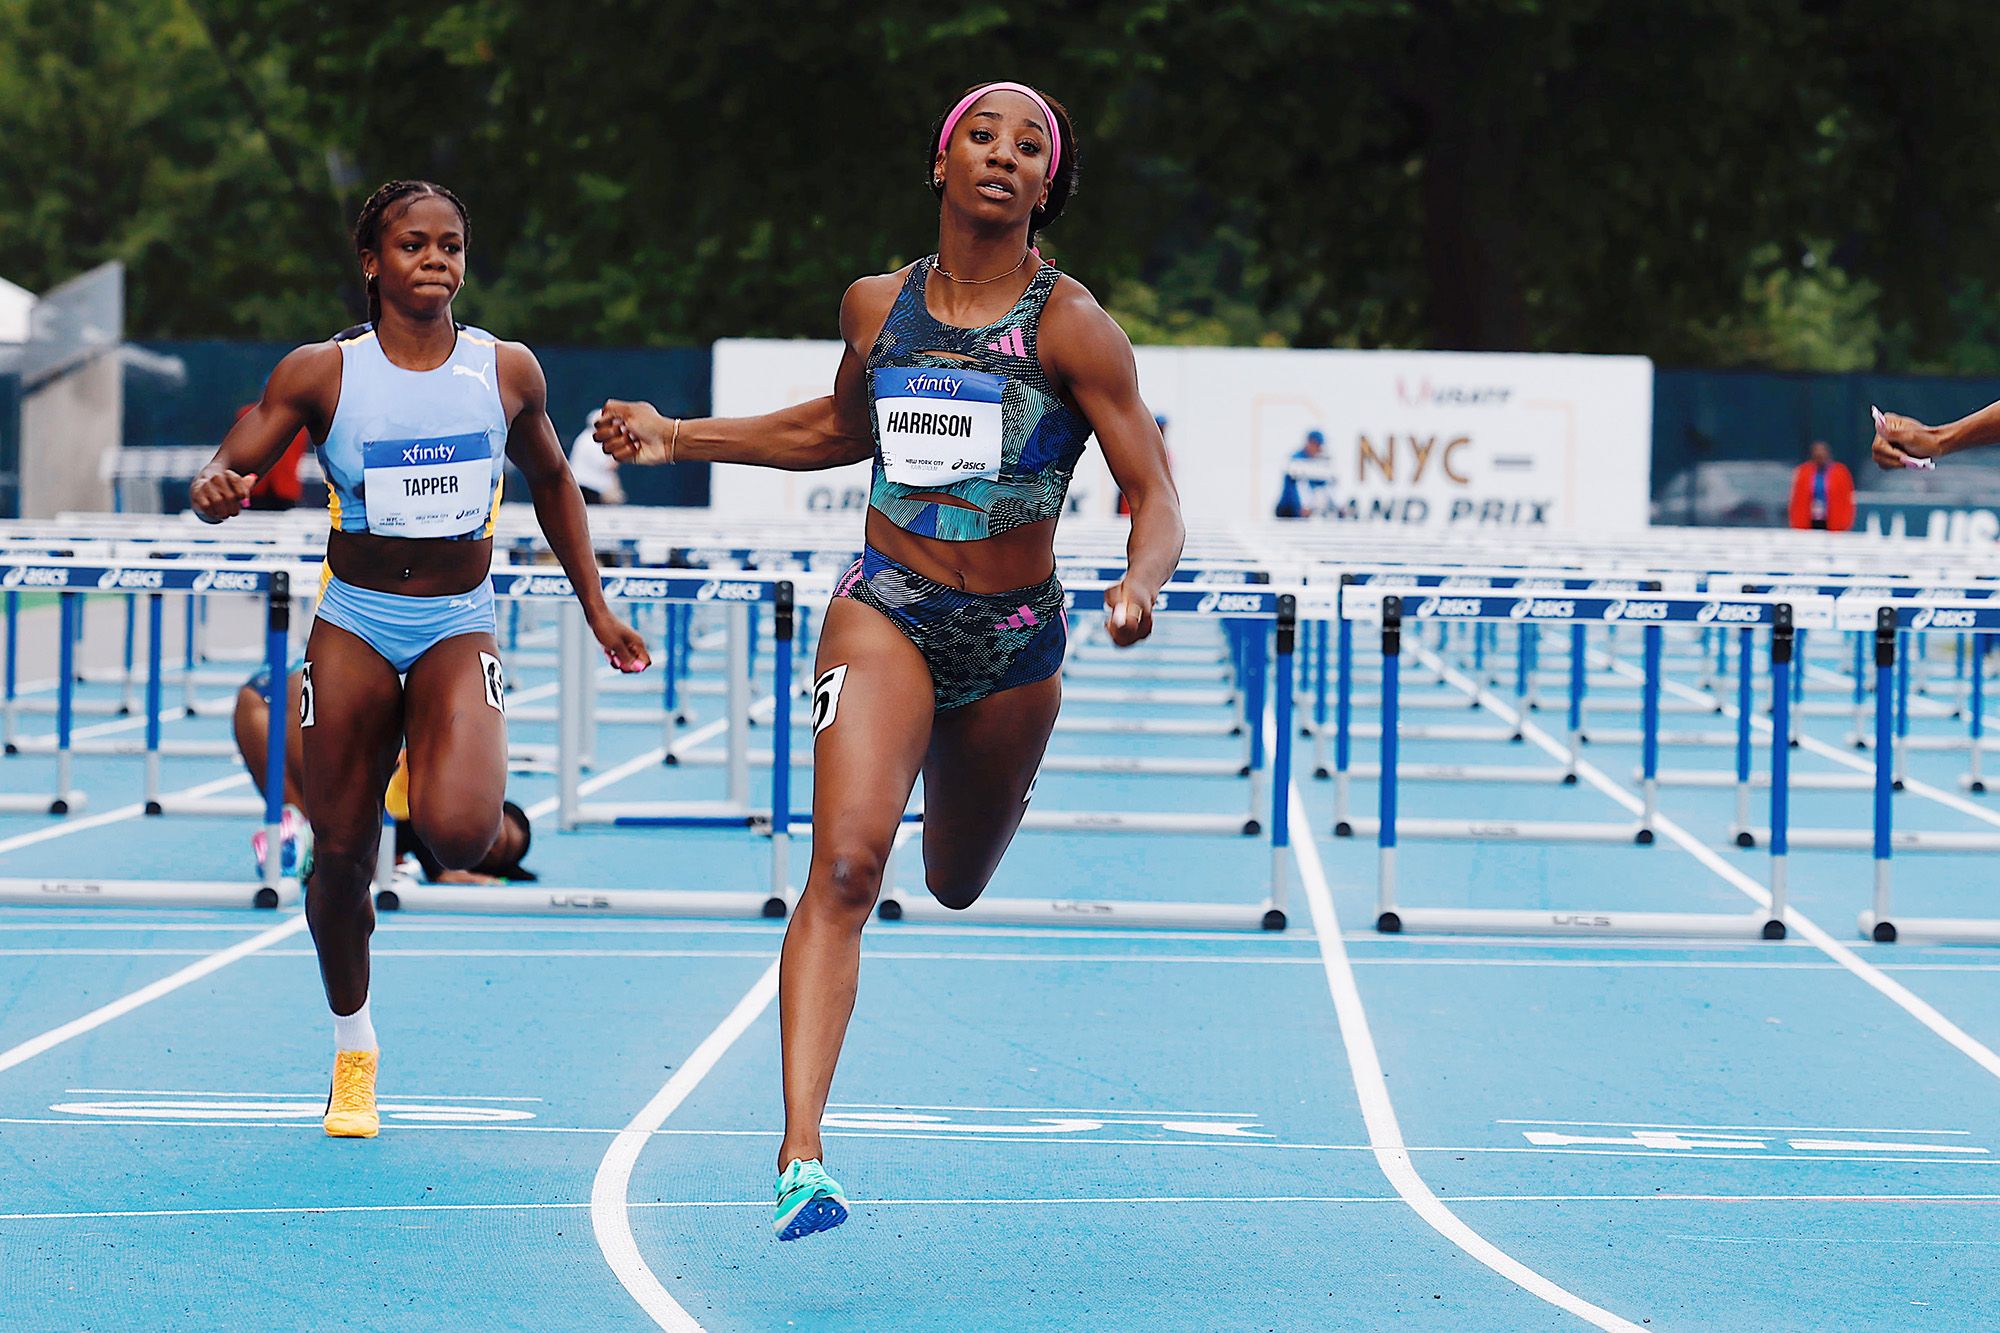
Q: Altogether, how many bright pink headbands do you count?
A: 1